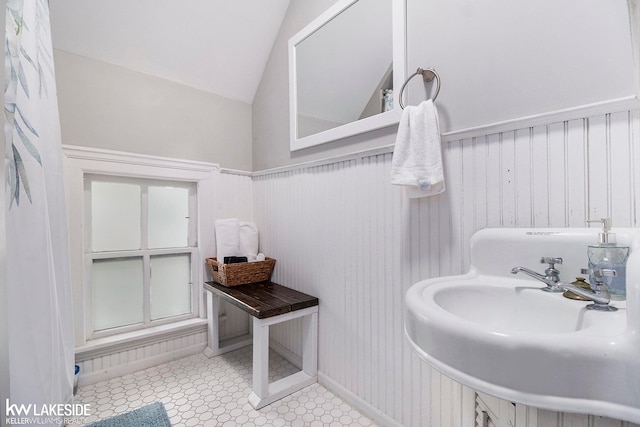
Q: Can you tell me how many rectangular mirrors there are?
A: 1